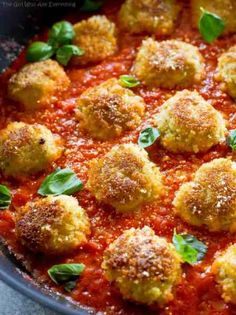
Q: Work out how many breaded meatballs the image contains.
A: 14